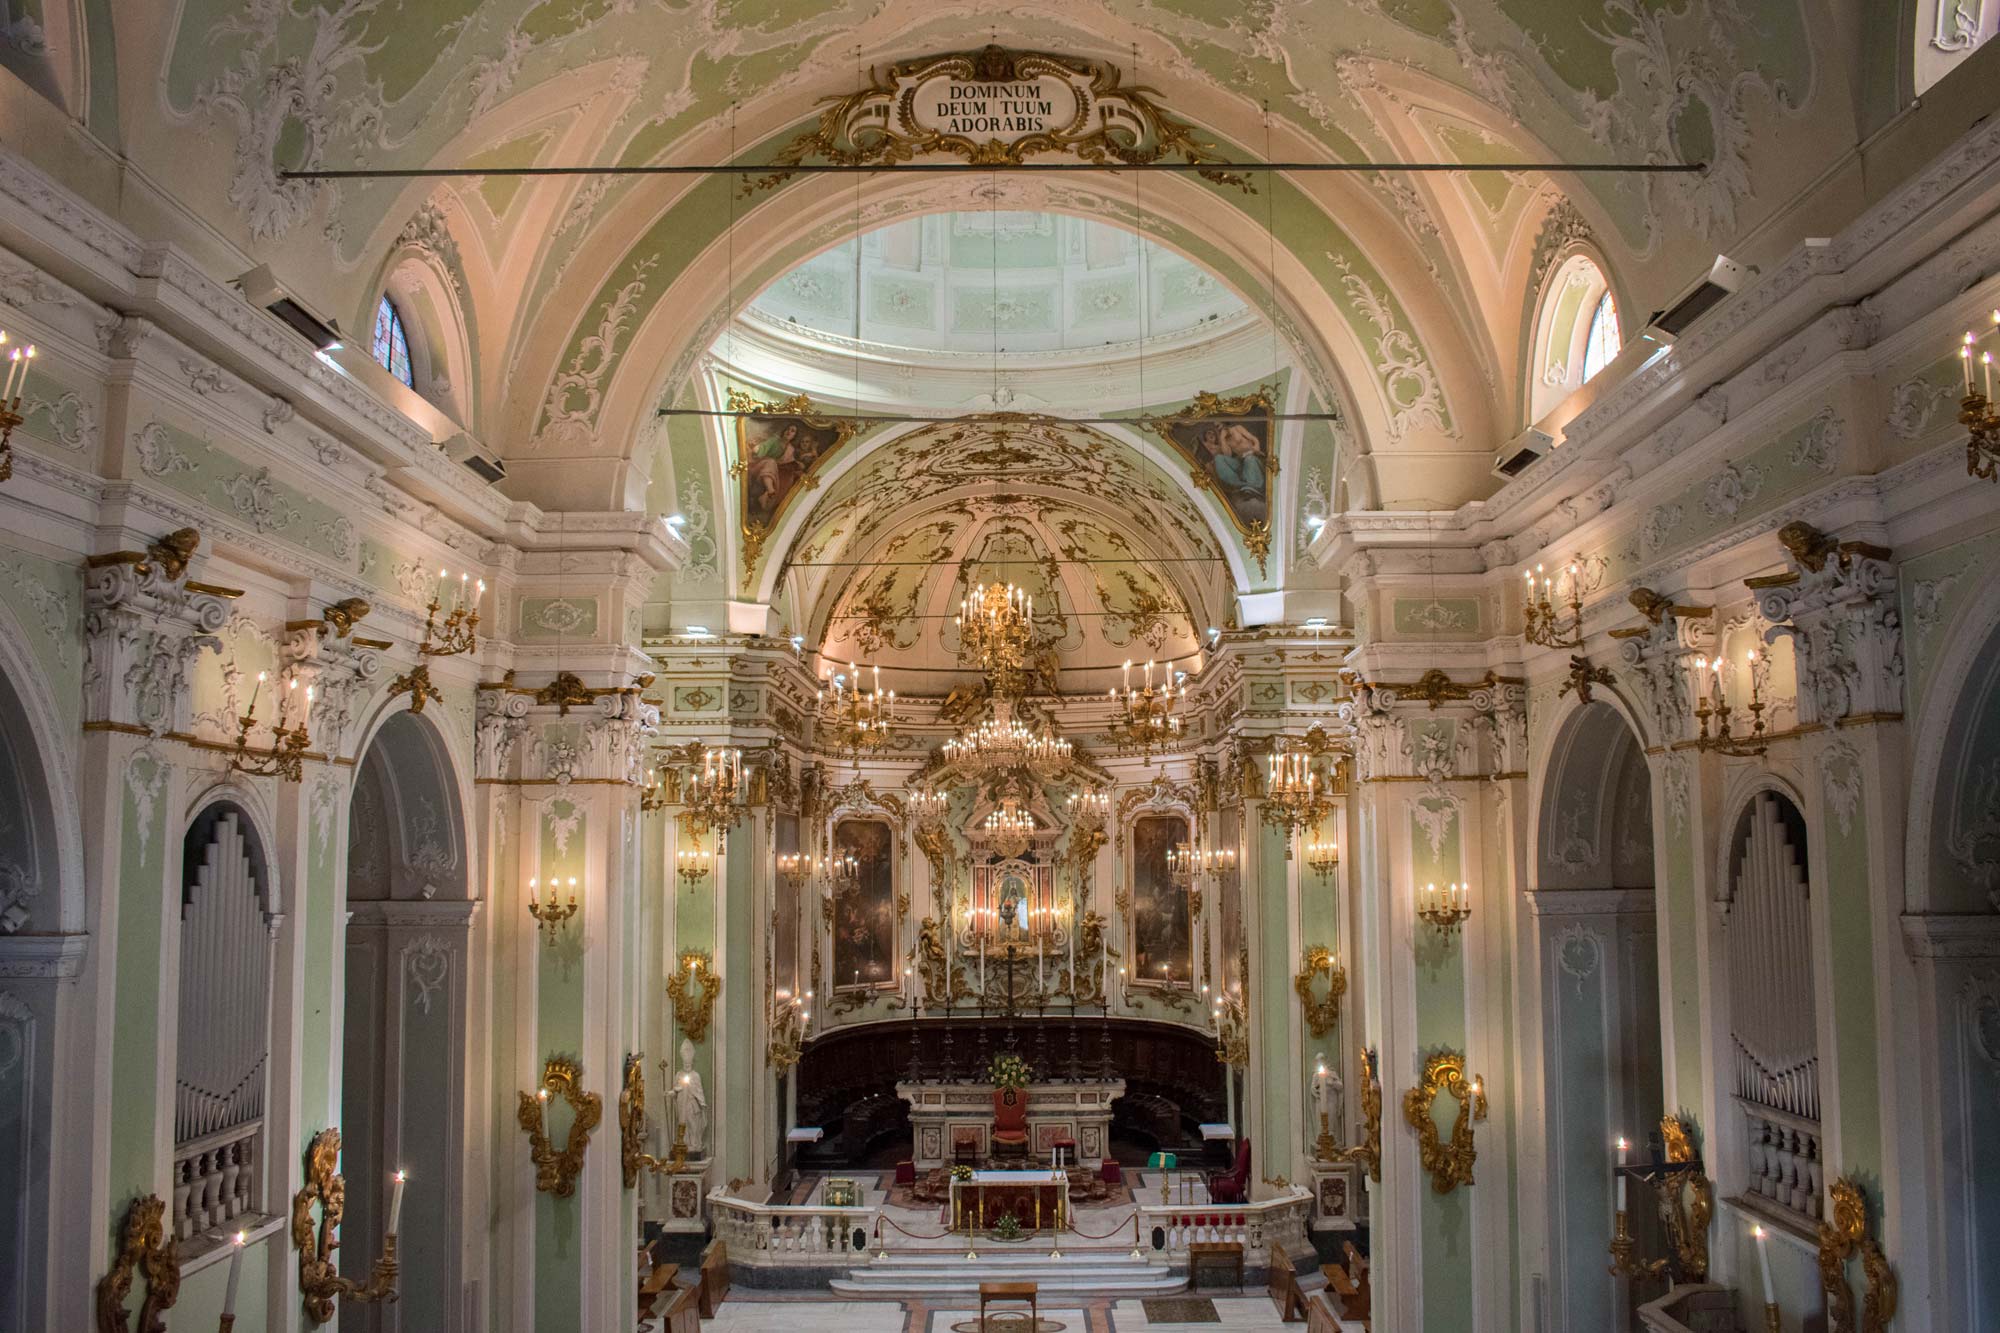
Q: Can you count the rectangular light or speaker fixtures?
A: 4